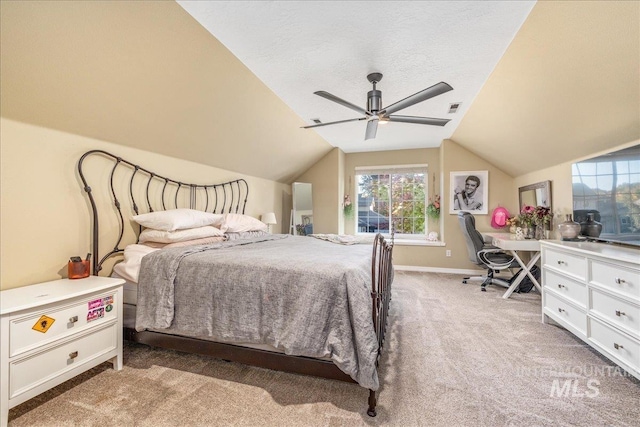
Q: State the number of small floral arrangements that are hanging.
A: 2